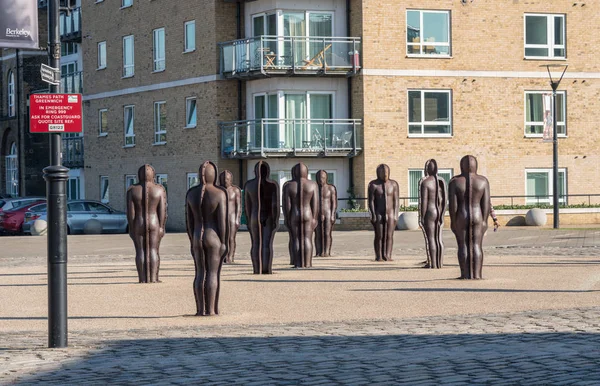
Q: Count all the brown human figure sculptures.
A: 9